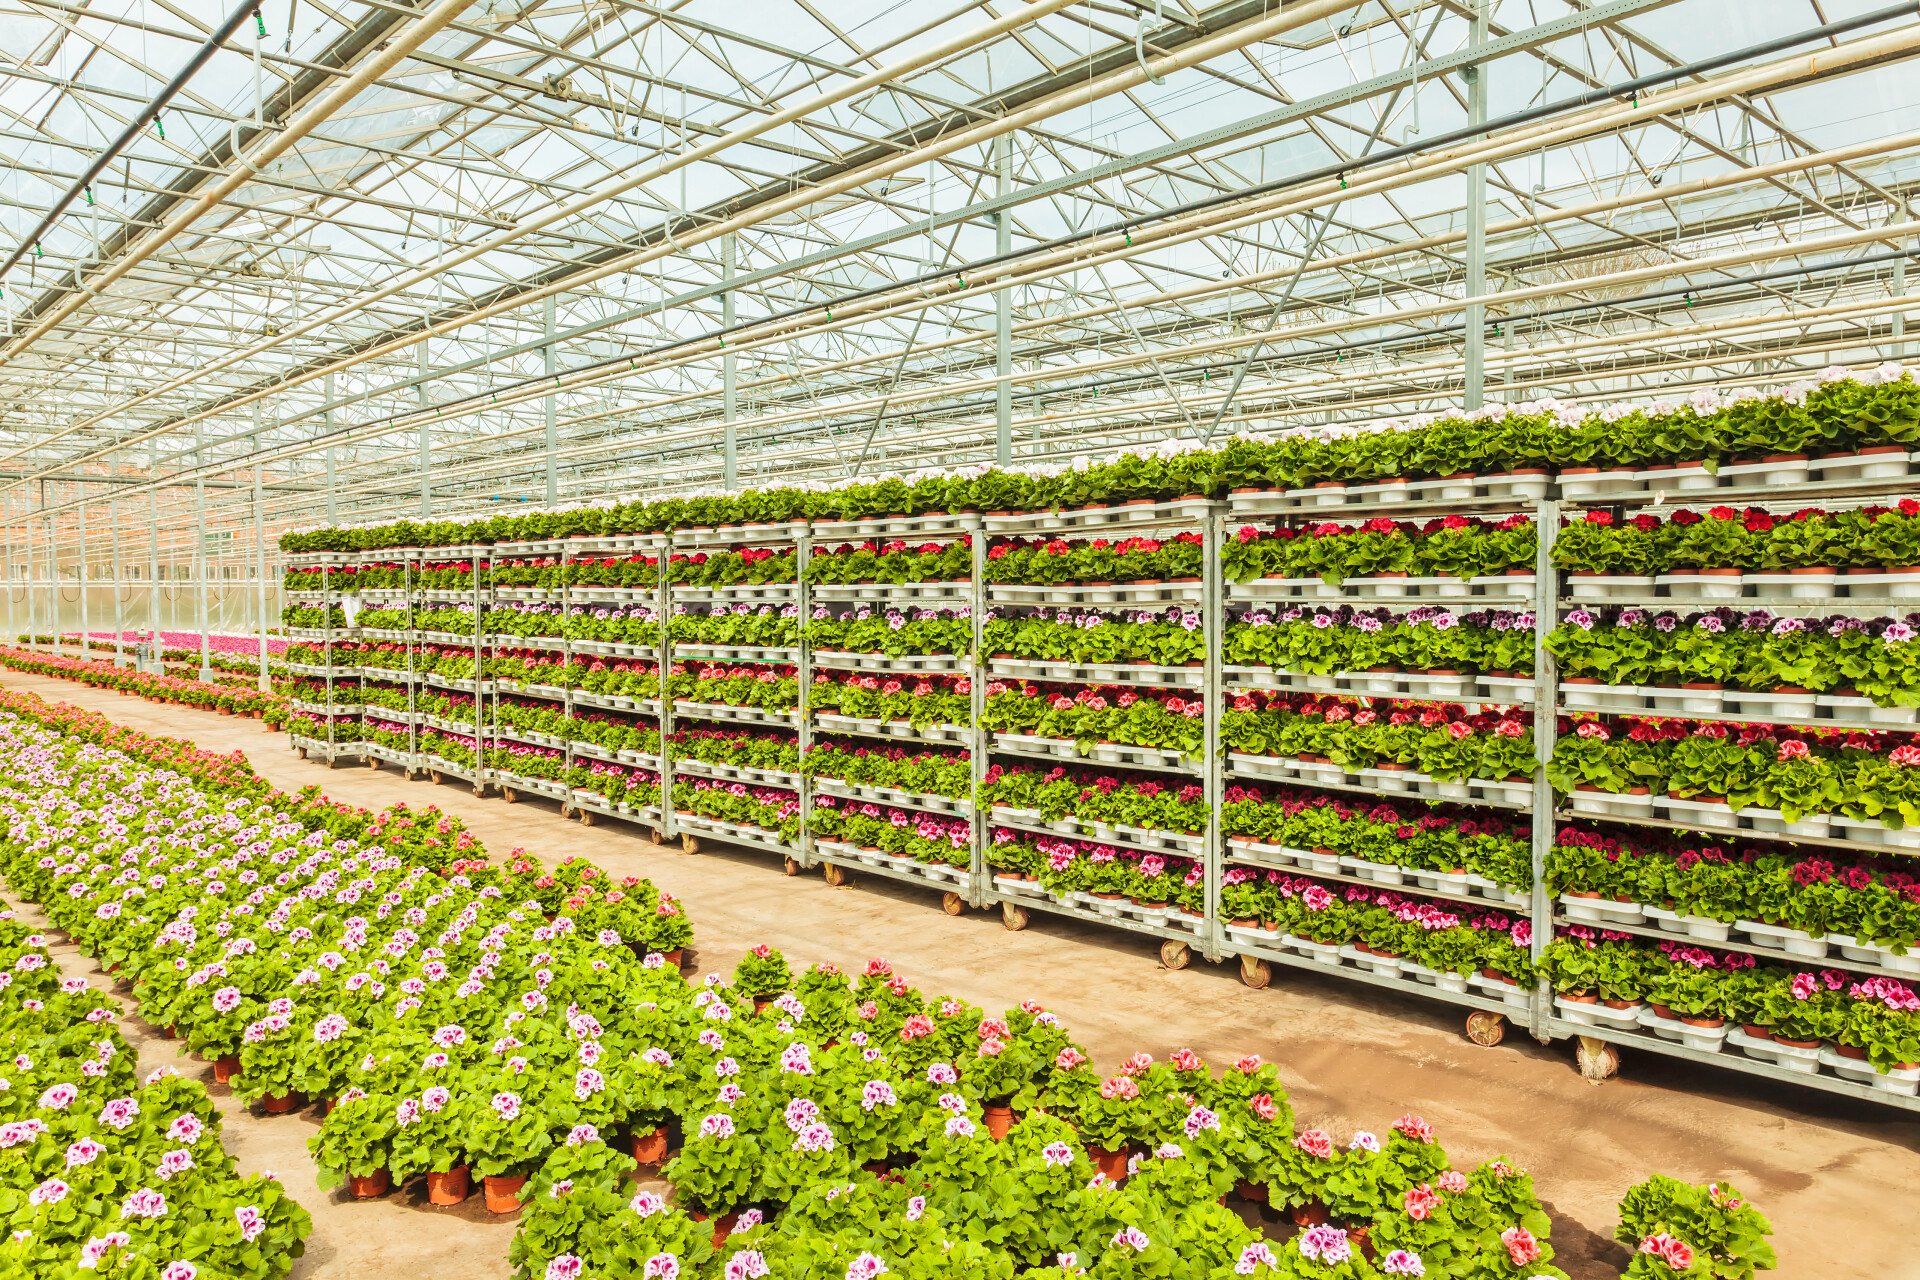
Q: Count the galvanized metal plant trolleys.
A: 10